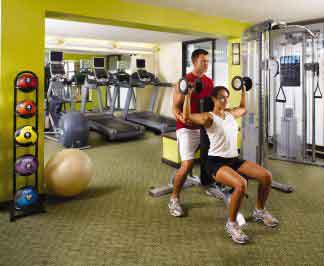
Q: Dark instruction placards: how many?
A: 1